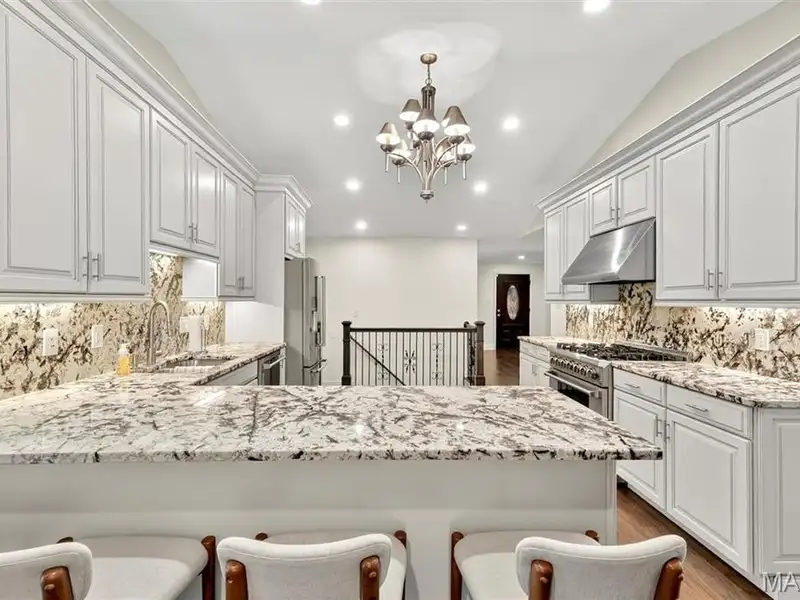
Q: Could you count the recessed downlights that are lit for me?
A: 9